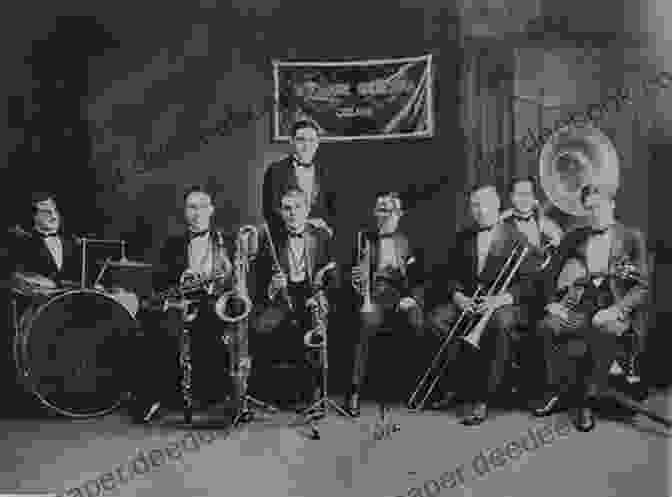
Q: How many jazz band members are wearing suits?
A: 8